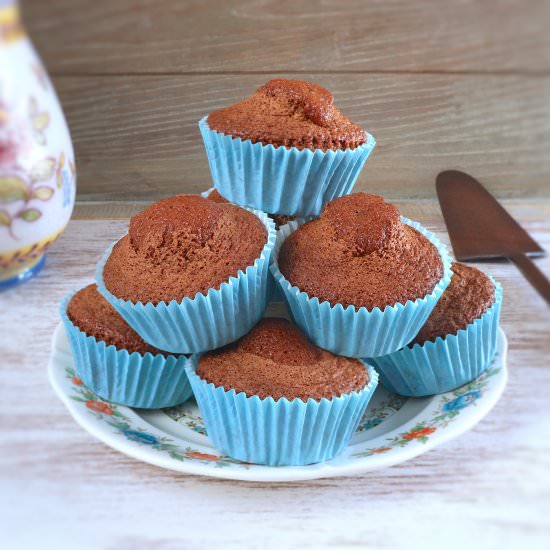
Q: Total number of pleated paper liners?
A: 7